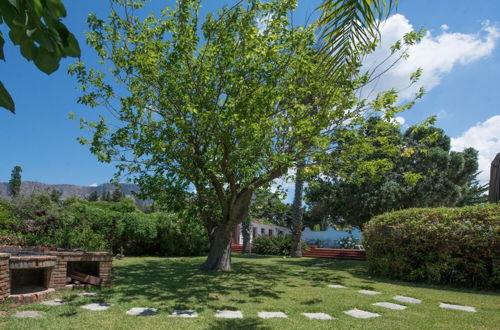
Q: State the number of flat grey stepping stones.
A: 15